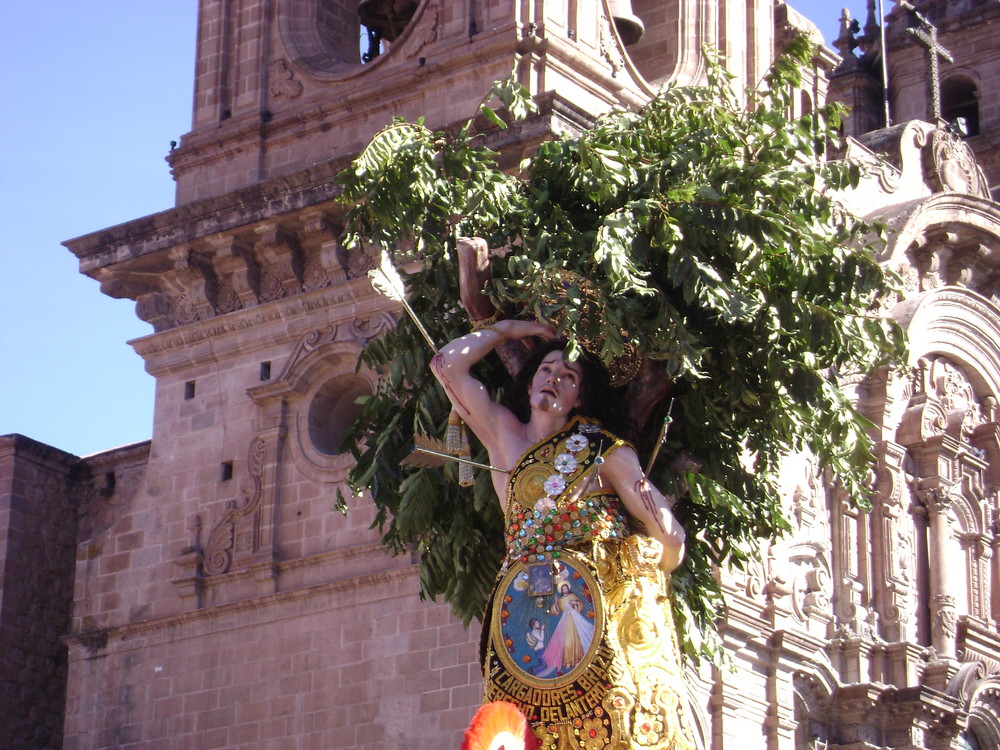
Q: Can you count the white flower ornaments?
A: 5